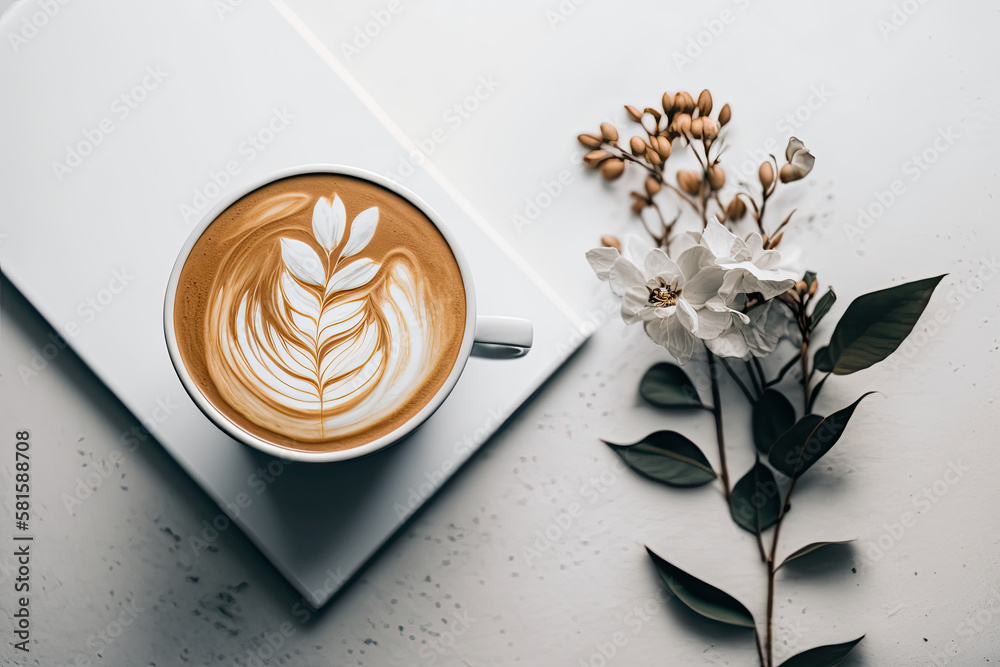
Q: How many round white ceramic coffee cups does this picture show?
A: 1